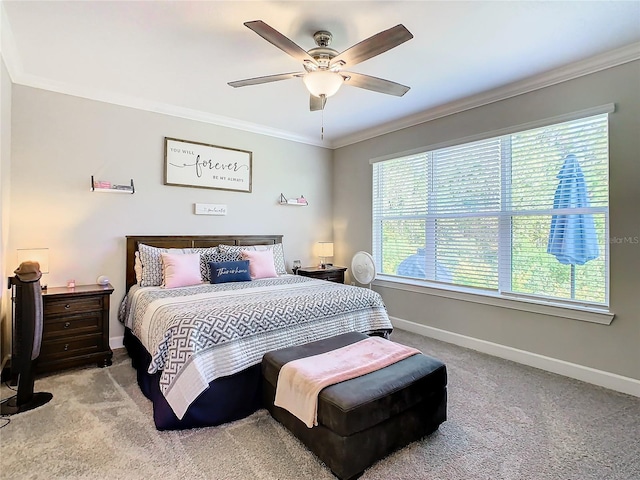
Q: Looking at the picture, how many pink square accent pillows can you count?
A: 2